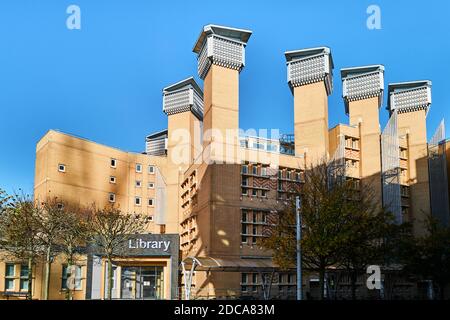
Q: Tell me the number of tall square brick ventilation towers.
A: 5